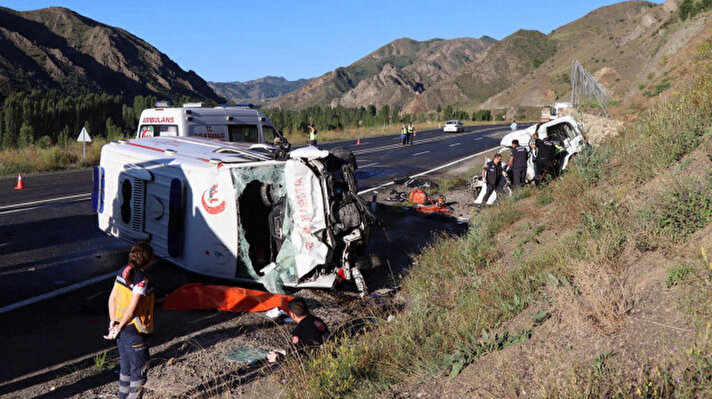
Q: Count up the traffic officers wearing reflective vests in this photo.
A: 3